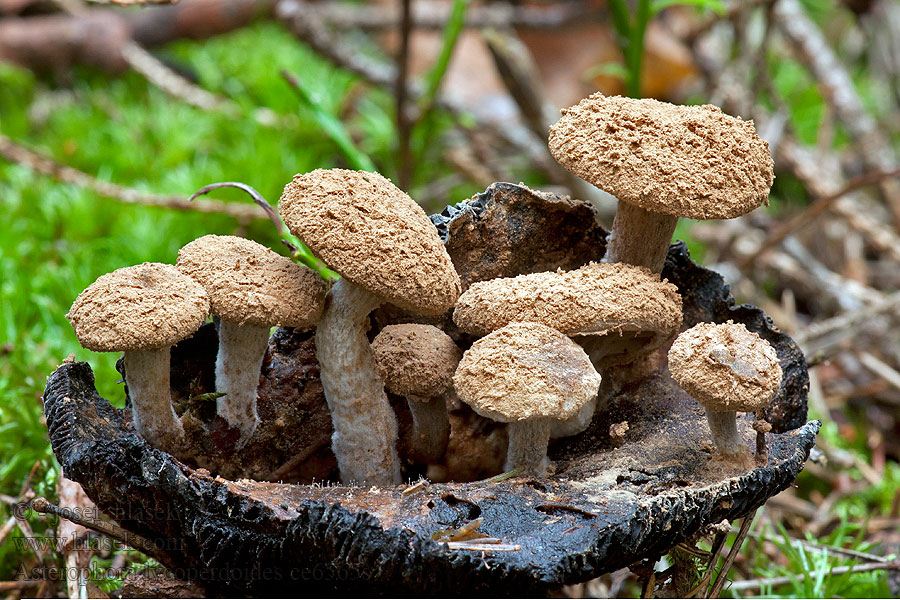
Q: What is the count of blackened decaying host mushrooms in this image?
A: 1